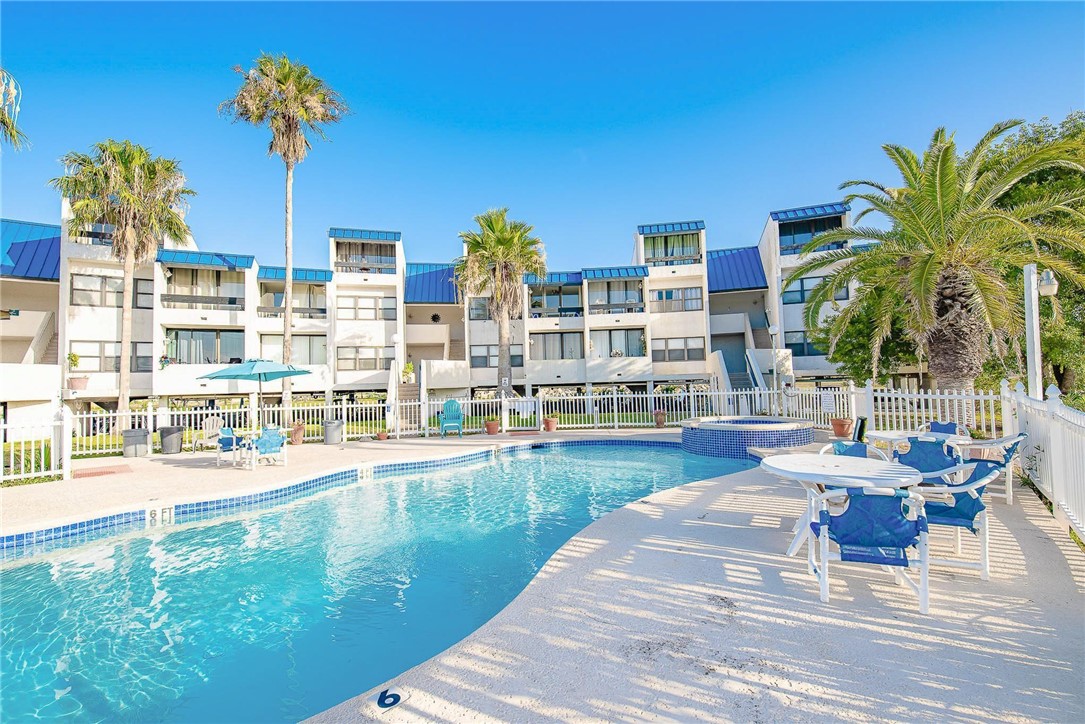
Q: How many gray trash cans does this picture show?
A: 3